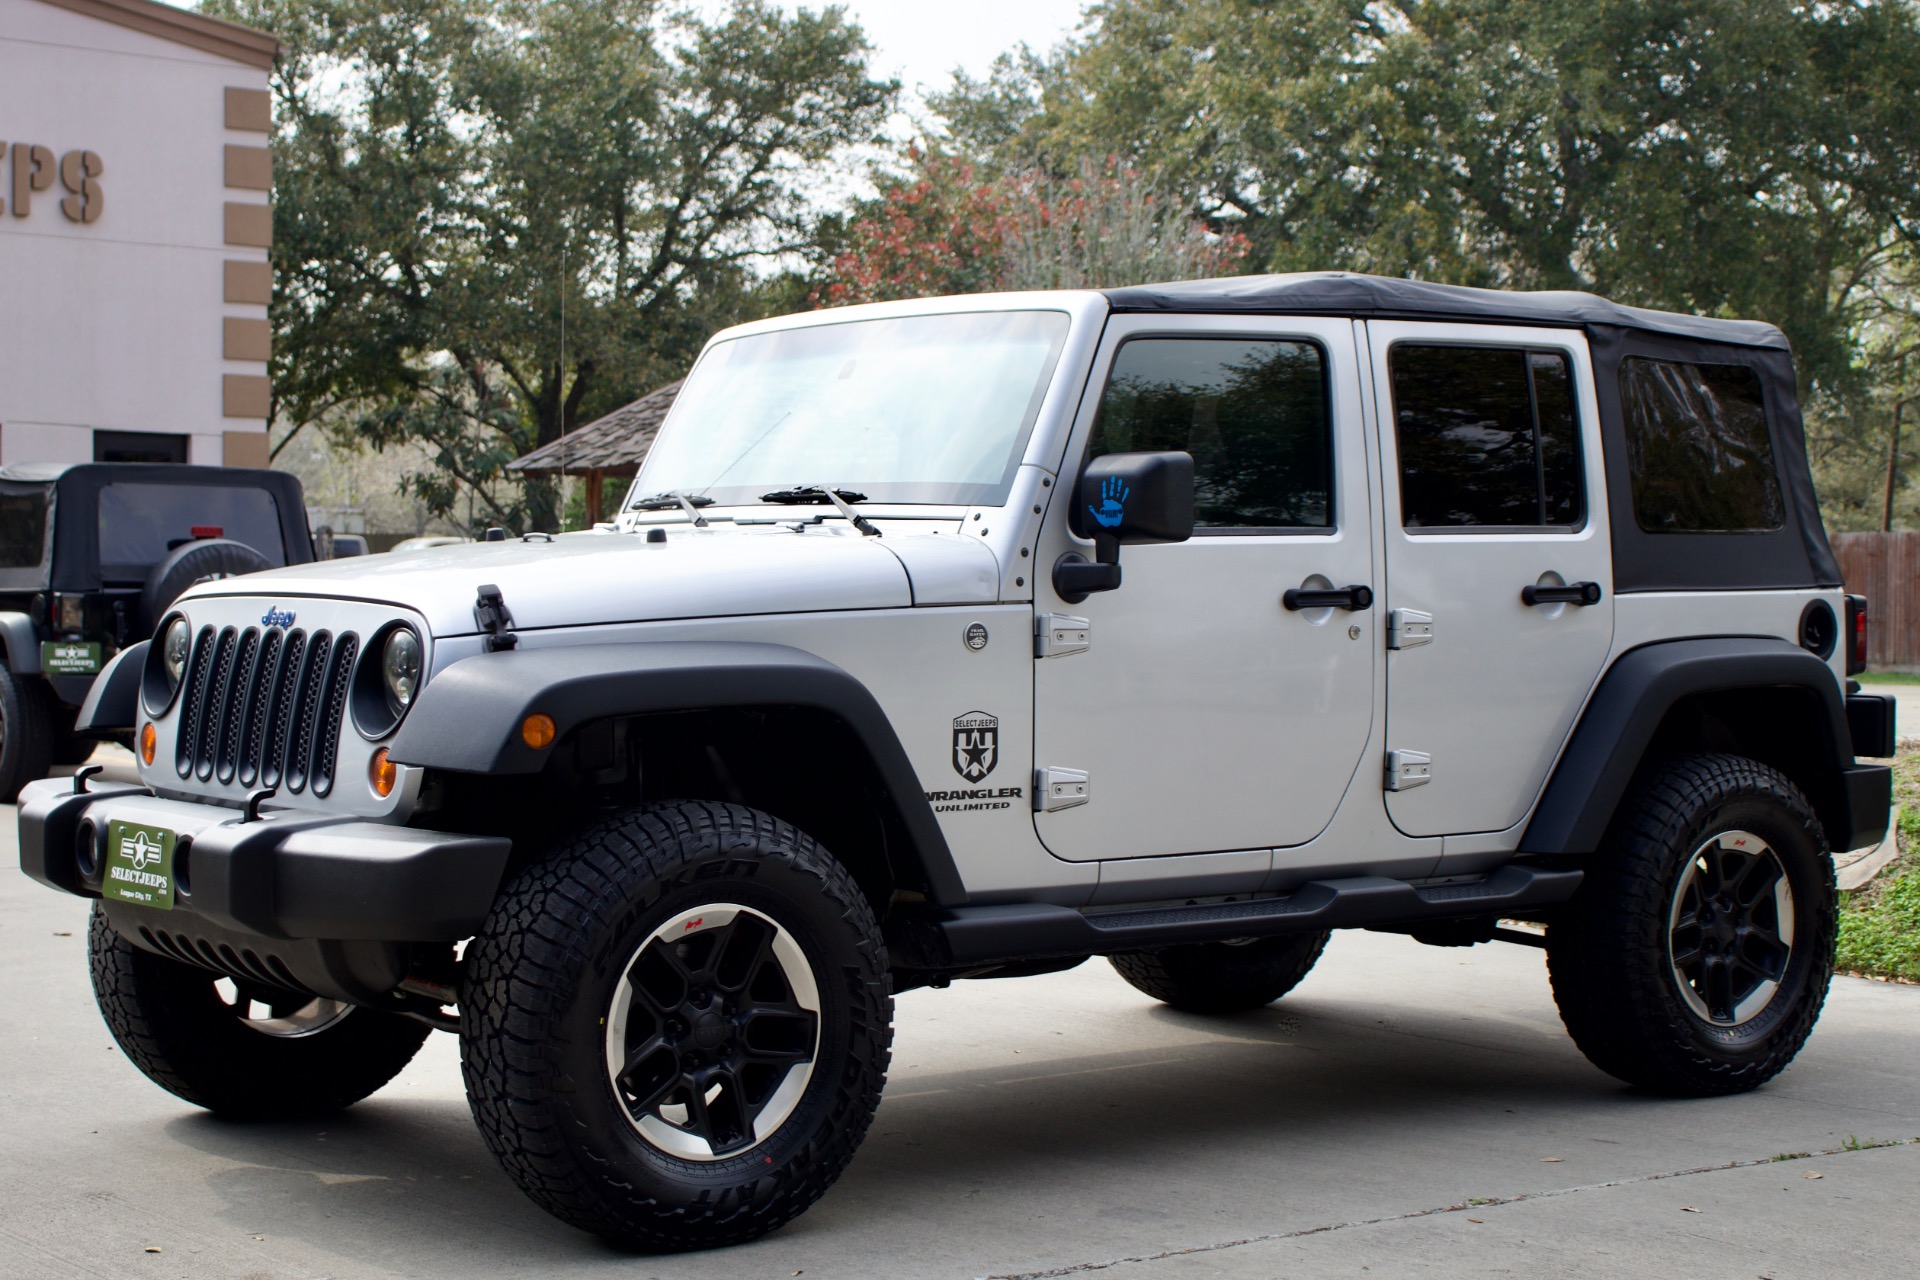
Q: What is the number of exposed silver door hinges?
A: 4